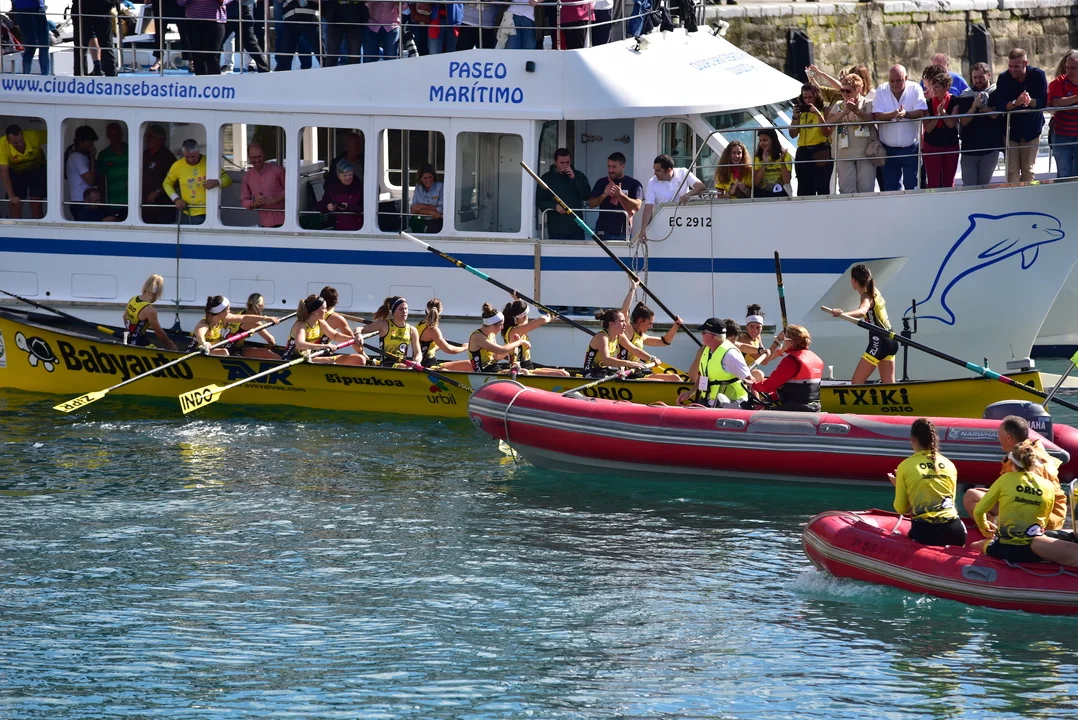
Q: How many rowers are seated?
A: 13